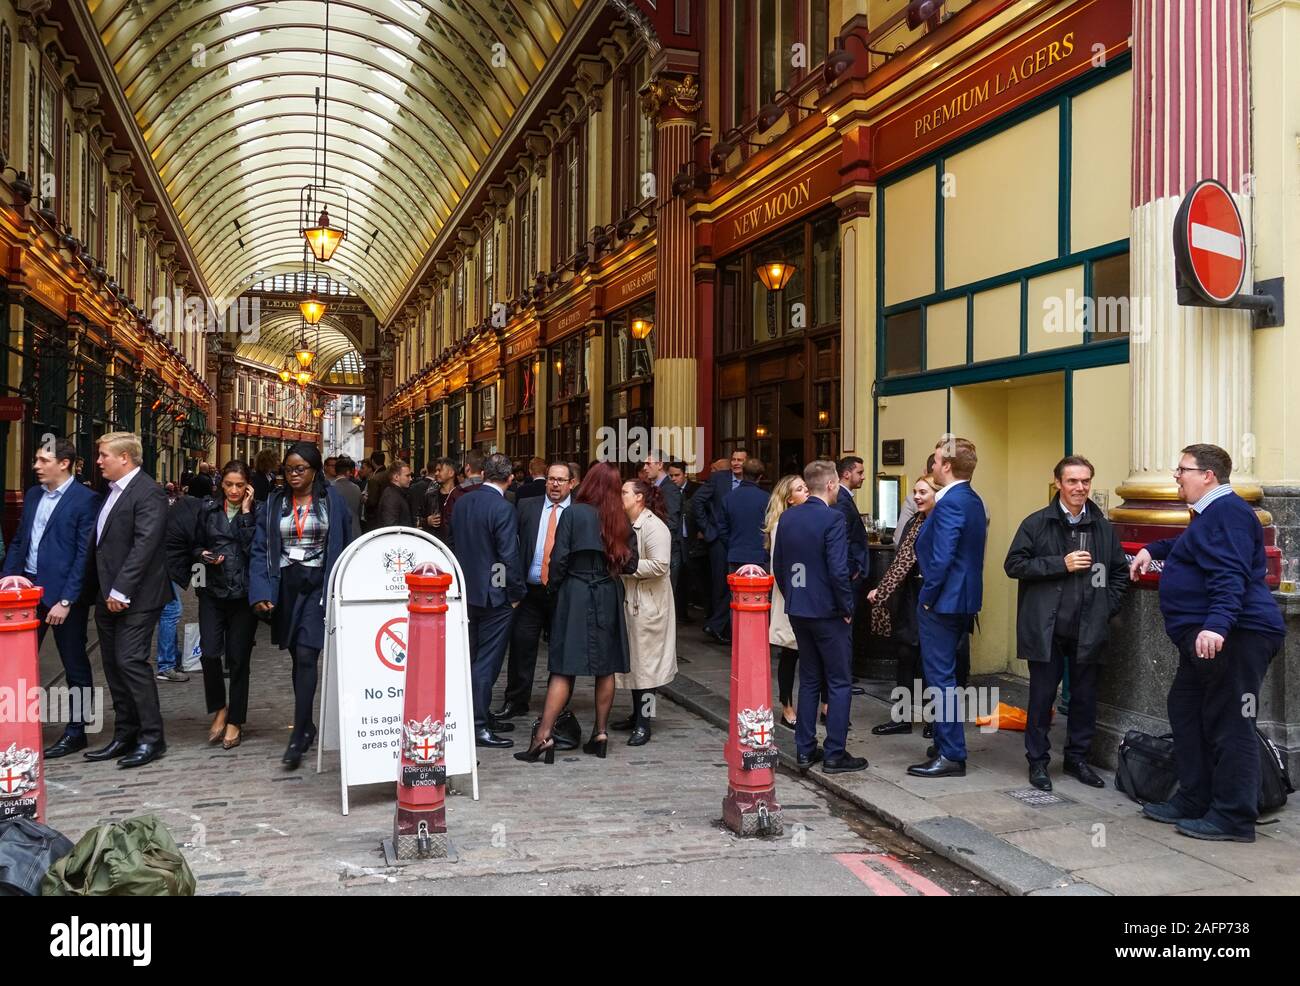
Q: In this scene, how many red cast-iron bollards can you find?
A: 3